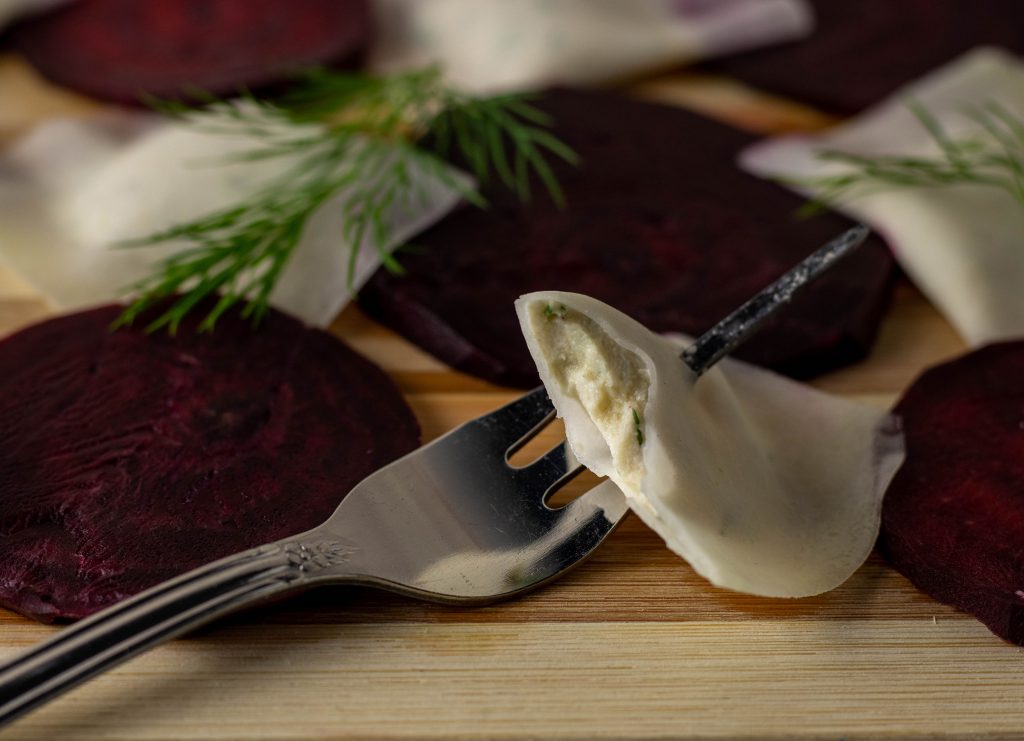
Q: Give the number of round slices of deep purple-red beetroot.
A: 5